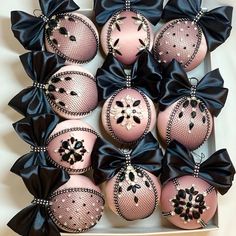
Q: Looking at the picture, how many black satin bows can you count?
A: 10